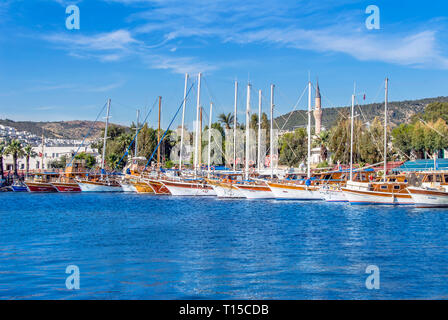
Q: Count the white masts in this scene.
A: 12